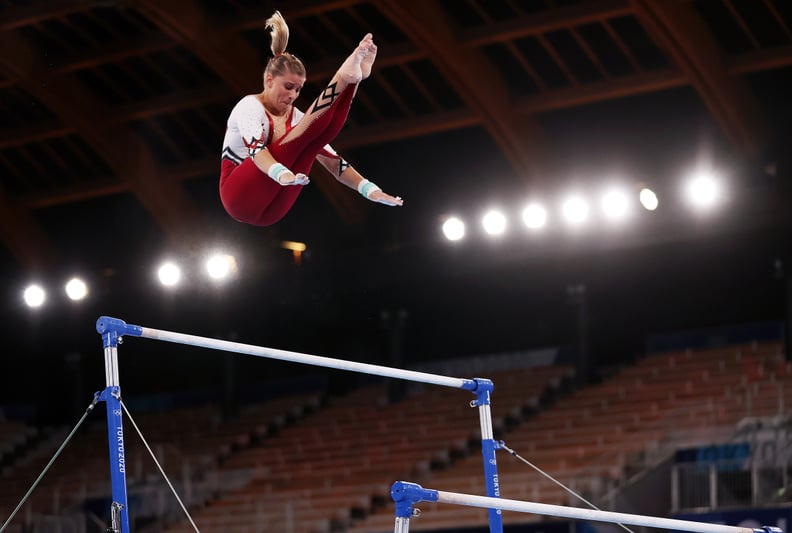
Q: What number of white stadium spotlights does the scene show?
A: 11